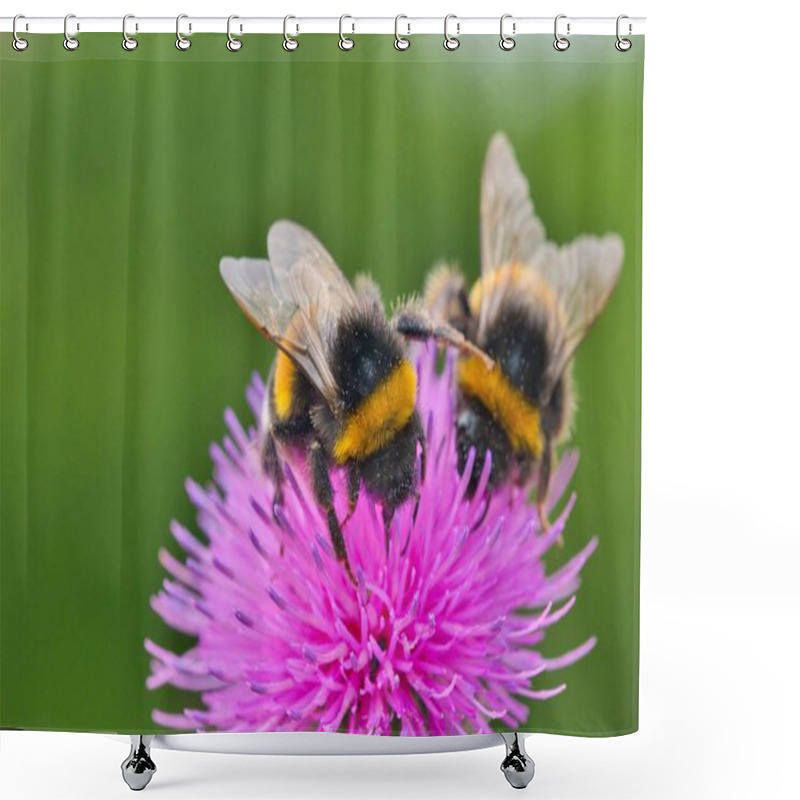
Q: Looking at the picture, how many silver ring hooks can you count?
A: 12